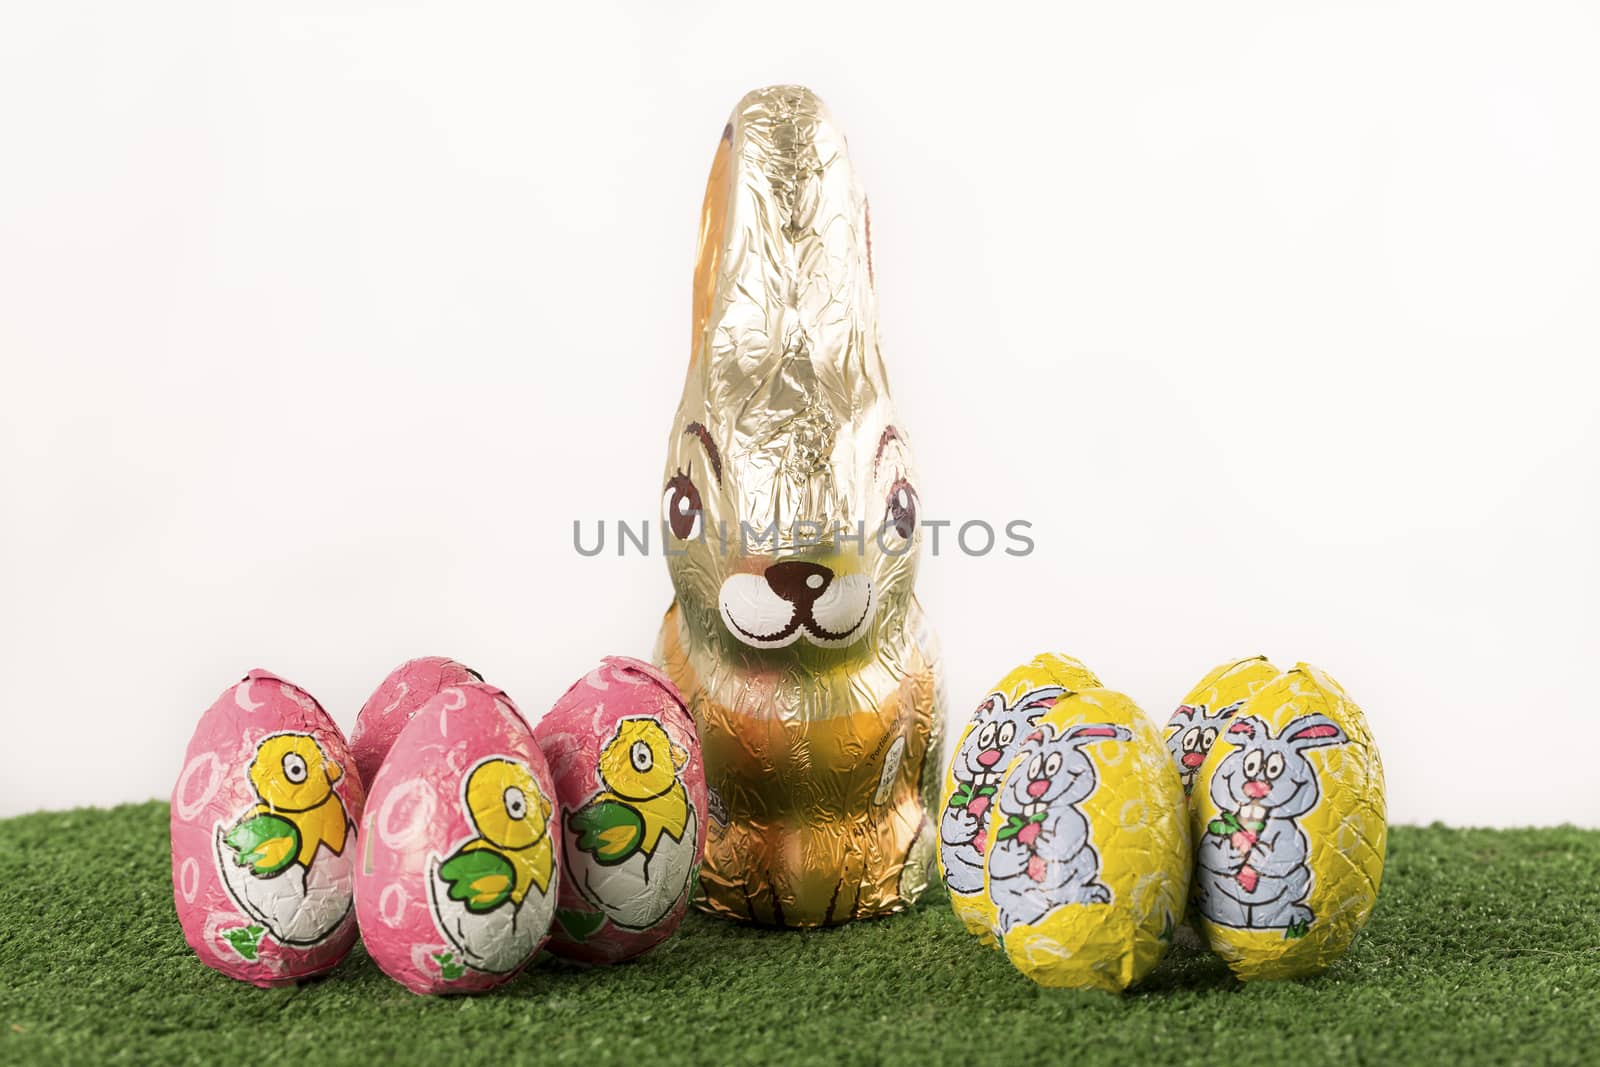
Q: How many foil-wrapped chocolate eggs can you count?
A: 8